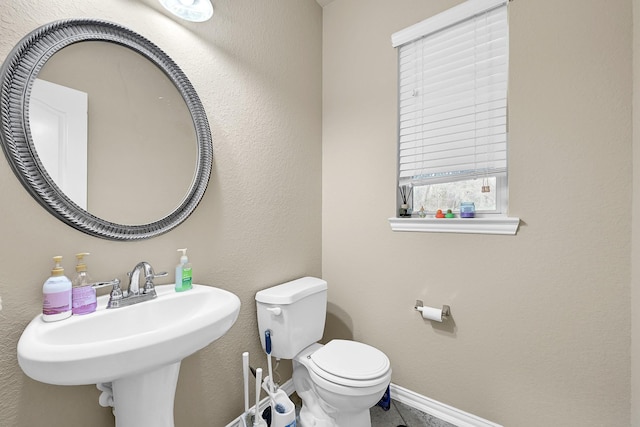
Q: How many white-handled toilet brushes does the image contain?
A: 2